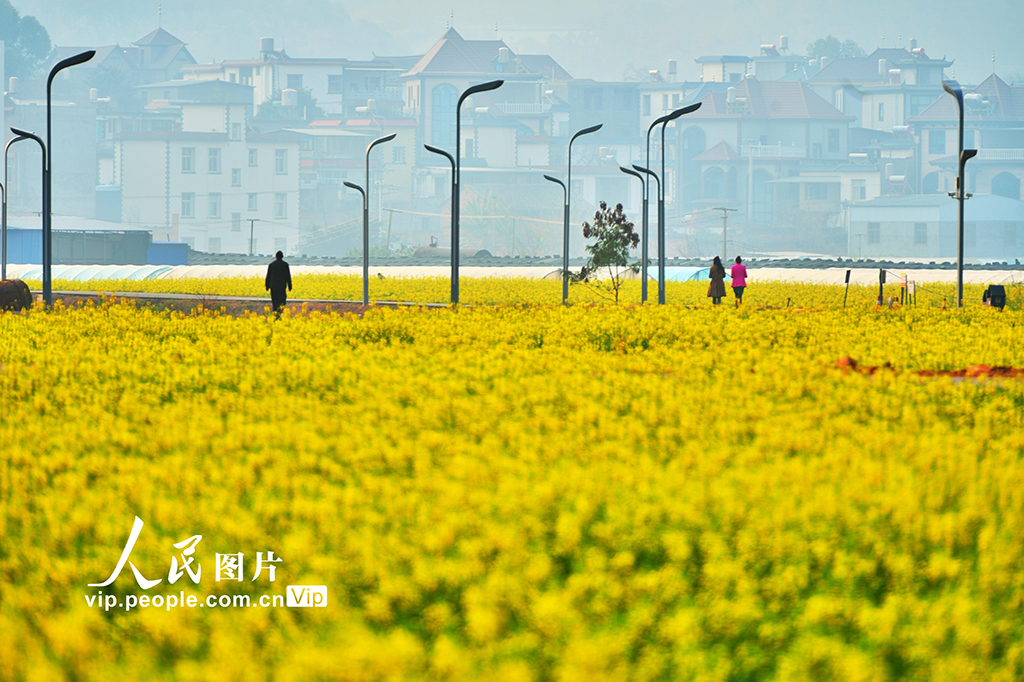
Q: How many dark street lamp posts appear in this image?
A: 8